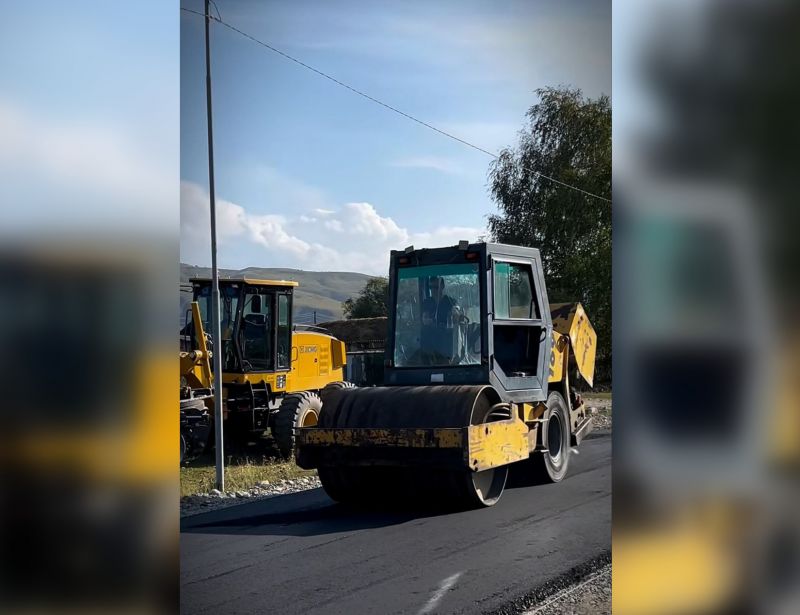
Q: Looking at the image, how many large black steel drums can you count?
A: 1